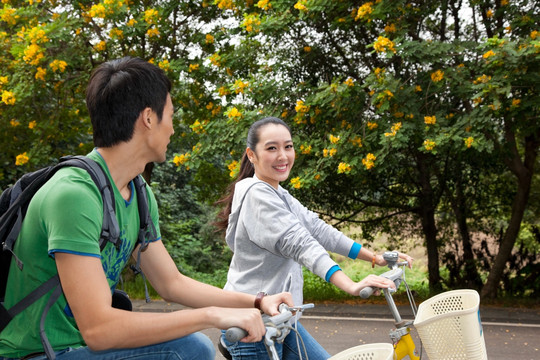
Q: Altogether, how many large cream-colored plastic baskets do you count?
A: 2